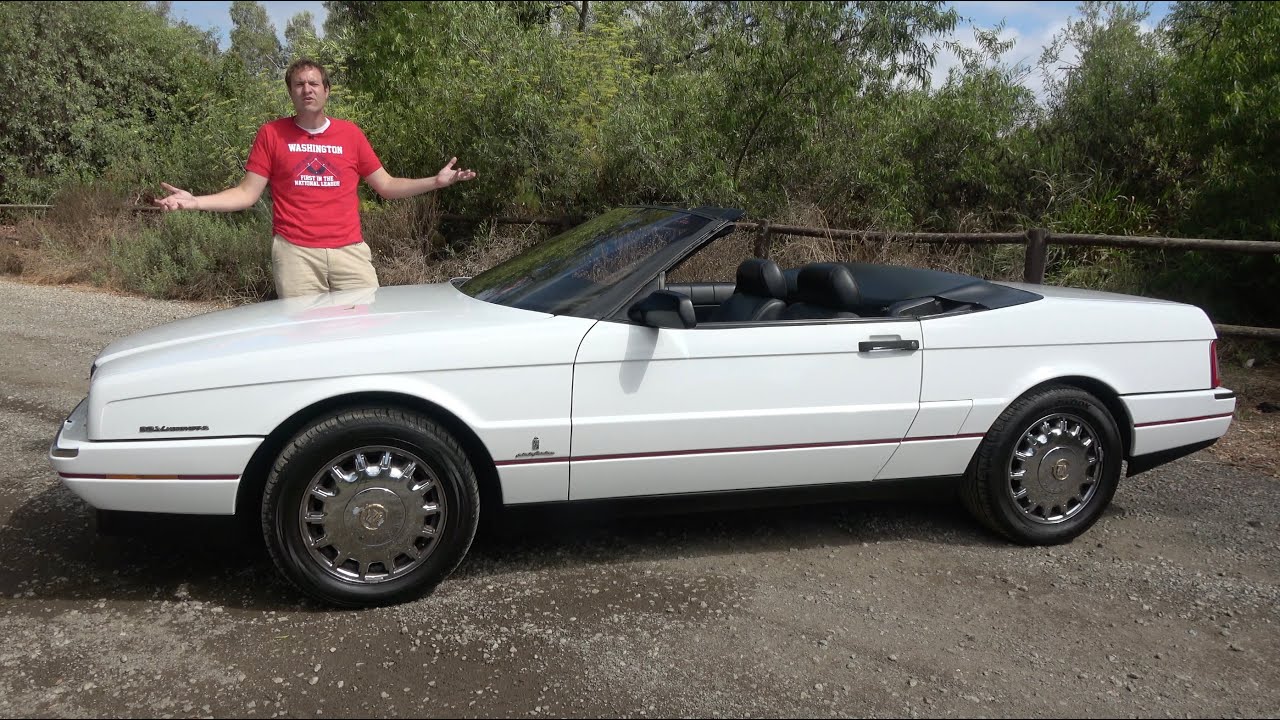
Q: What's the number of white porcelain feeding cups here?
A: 0